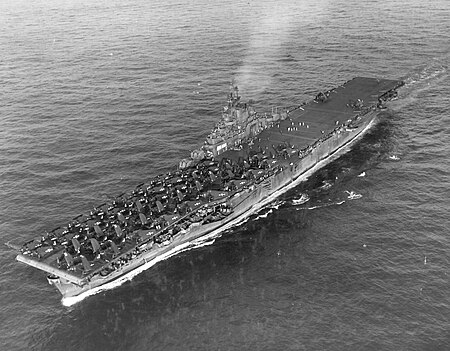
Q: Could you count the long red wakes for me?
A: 0